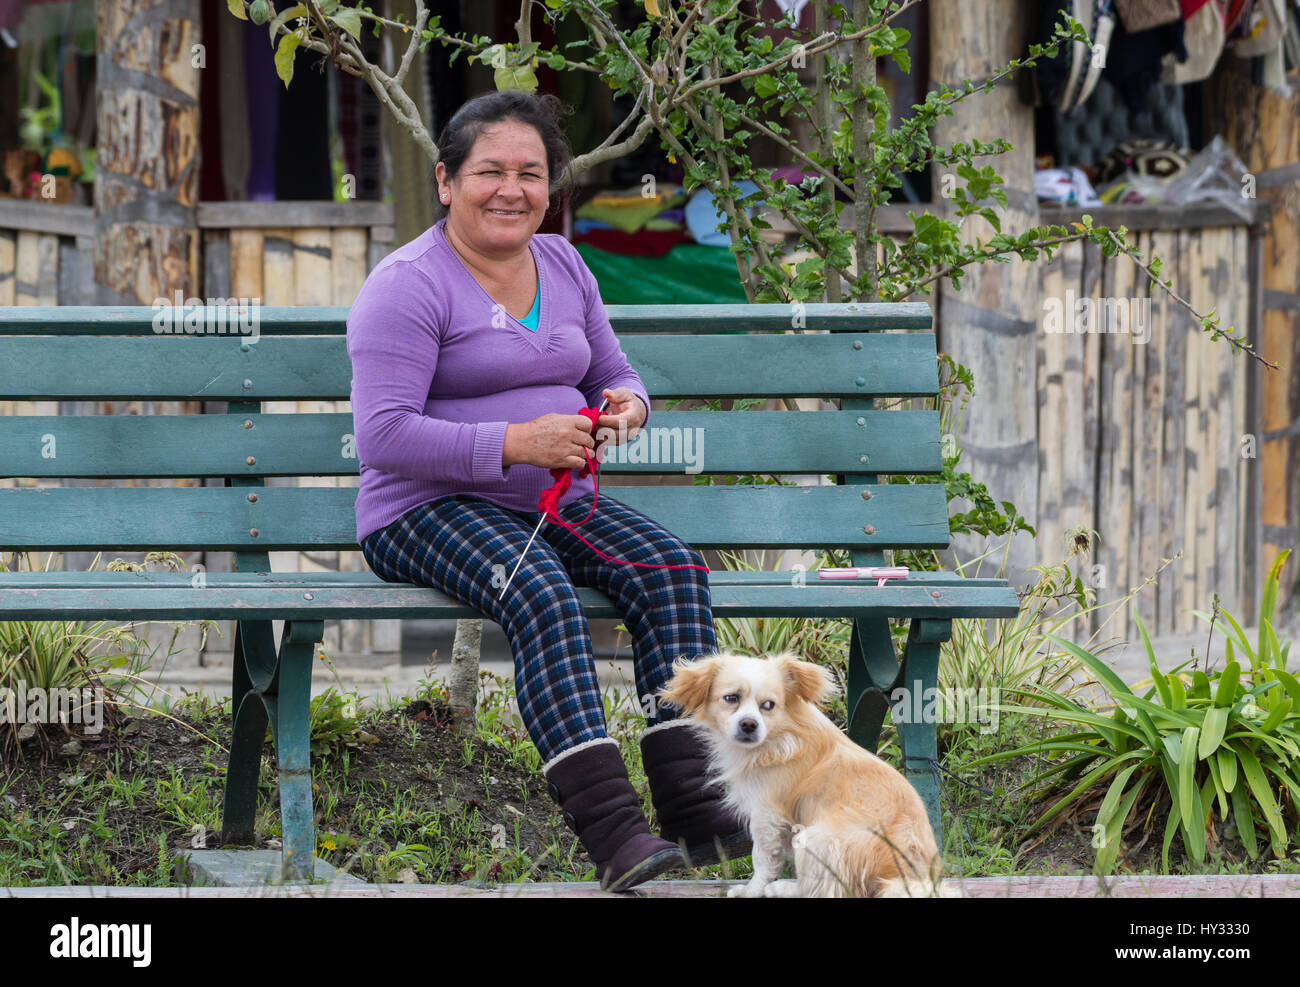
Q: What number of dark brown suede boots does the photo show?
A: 2